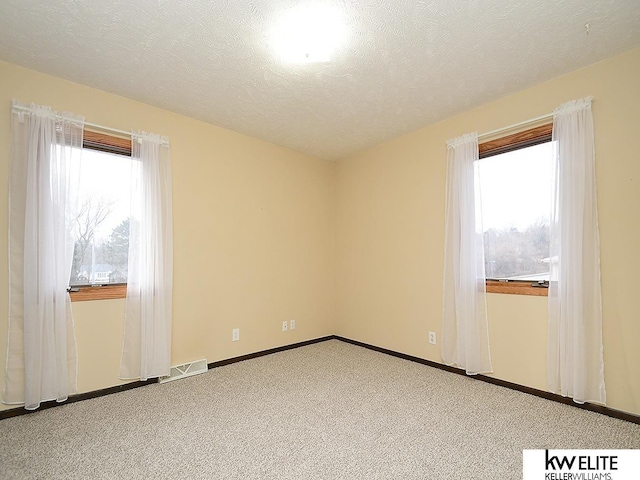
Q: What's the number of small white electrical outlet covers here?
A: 4